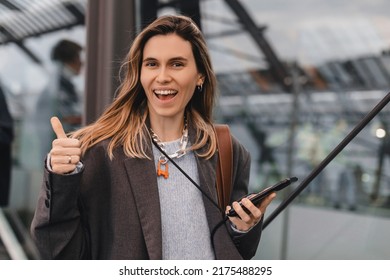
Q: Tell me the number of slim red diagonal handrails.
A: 0